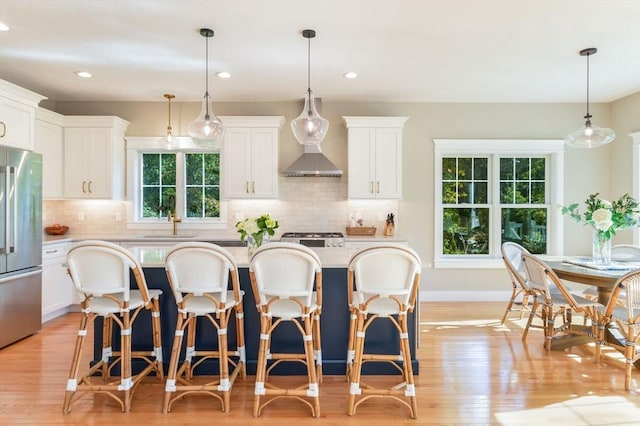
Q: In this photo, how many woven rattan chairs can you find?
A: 8